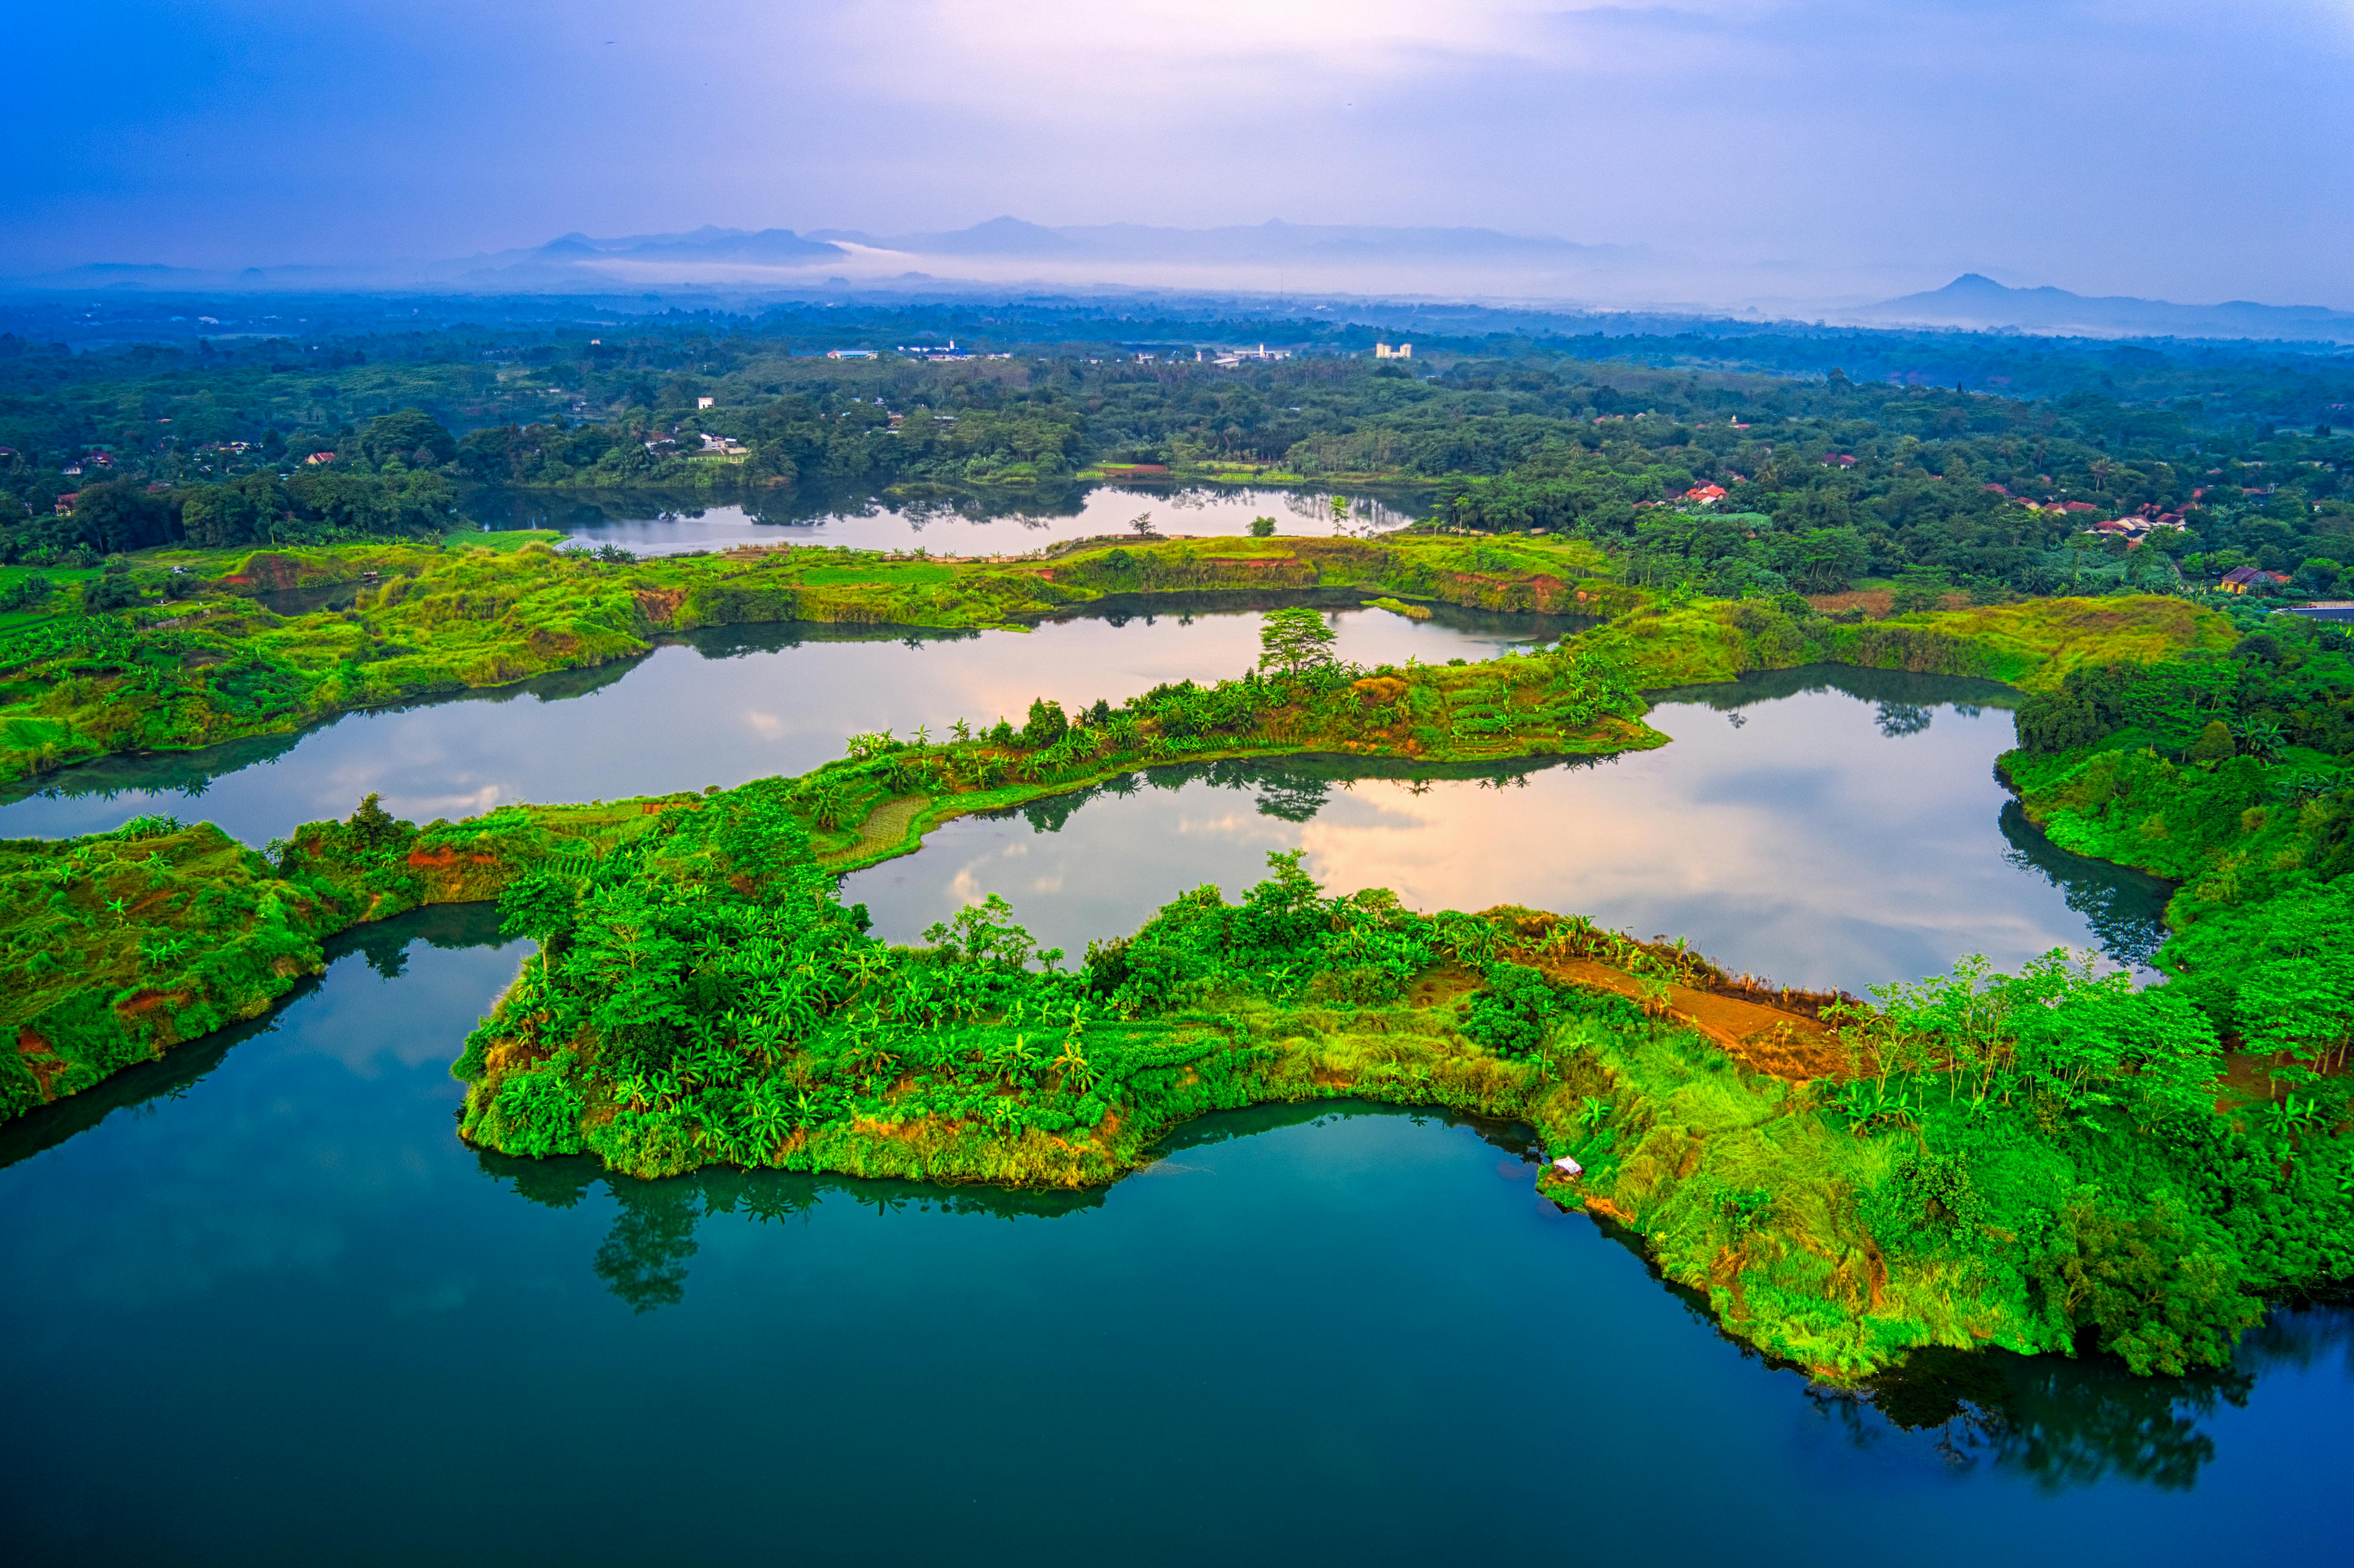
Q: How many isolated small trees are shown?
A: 3